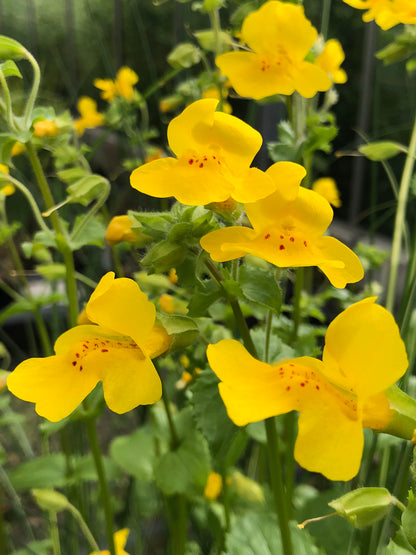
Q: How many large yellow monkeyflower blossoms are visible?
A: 5